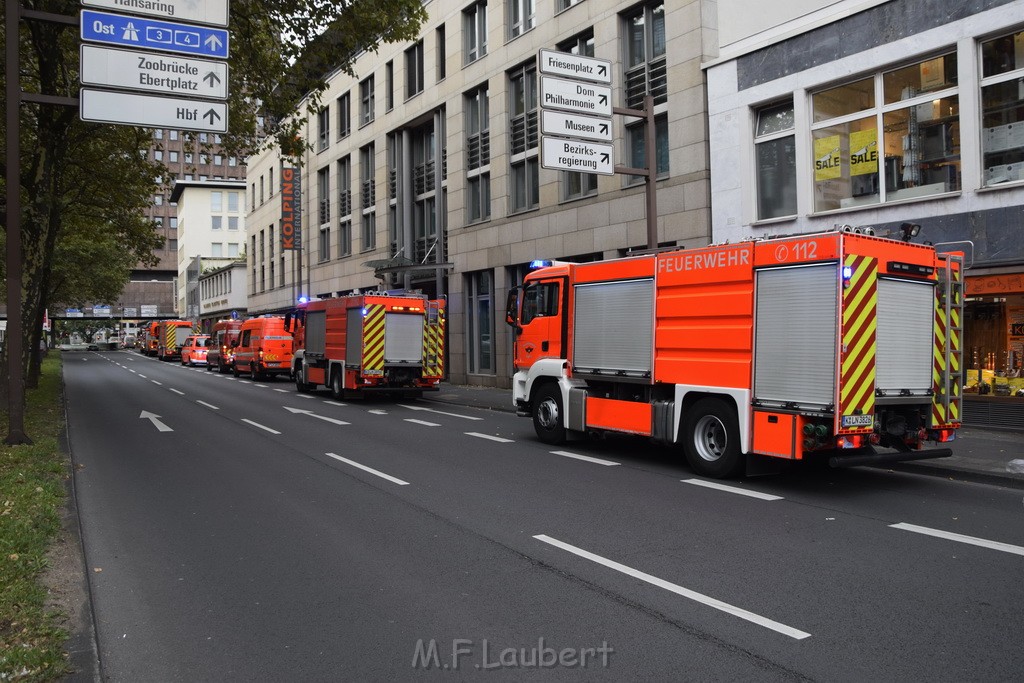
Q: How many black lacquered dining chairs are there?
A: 0